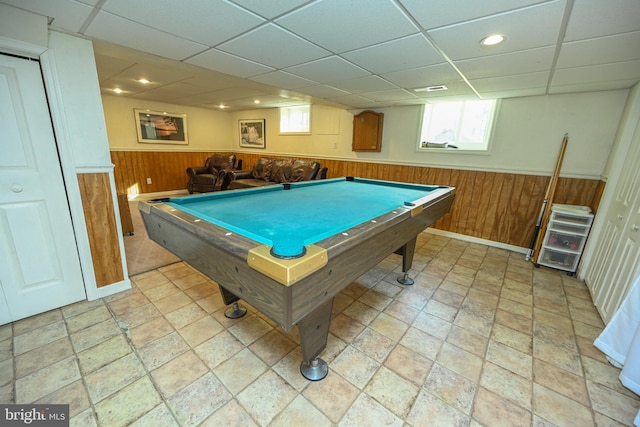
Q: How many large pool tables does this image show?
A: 1